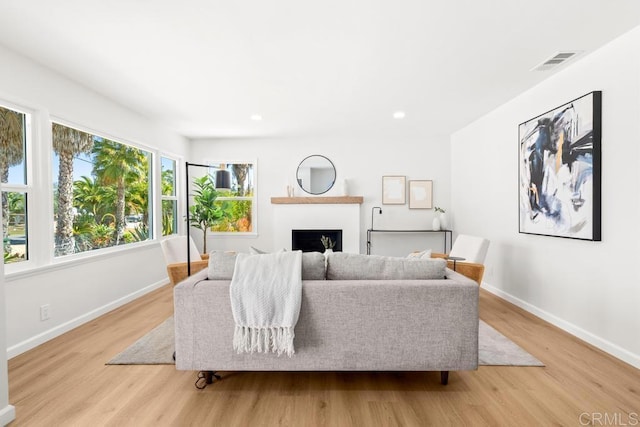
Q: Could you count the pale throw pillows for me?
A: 2